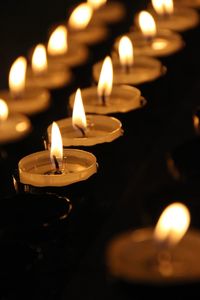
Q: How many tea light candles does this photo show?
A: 13